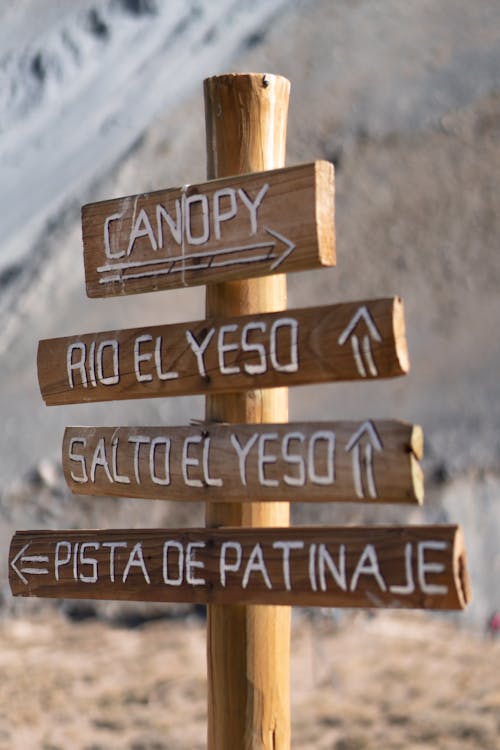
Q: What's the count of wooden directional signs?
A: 4